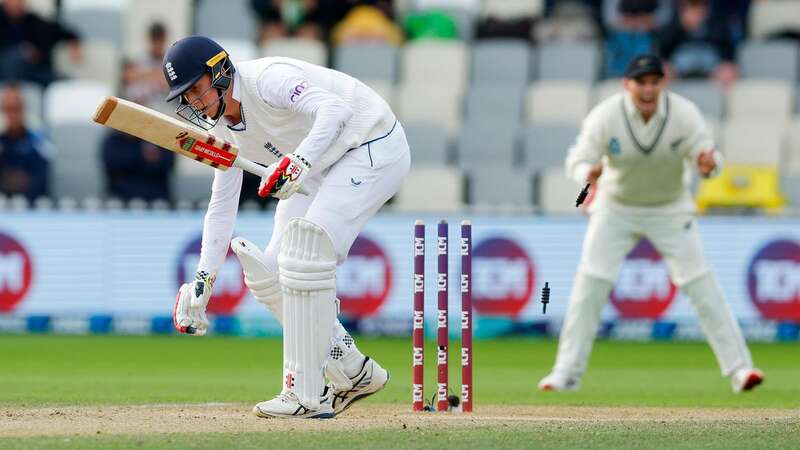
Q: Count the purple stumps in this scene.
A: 3